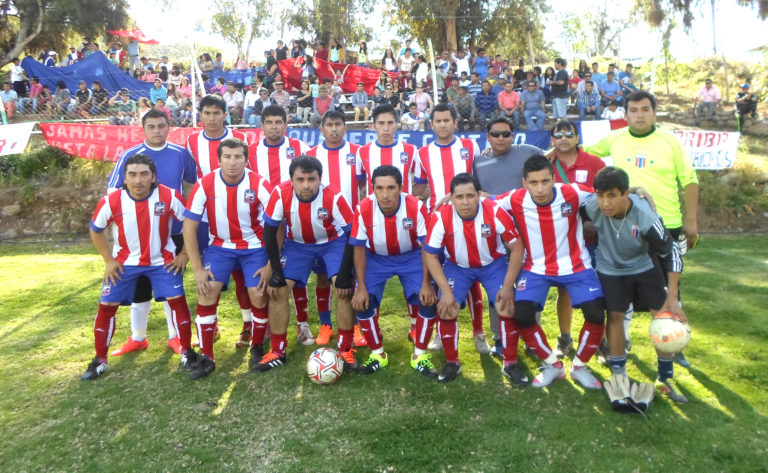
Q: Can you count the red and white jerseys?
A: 11